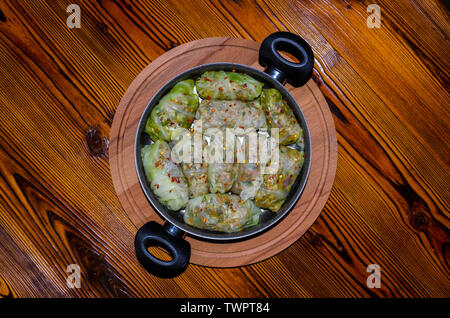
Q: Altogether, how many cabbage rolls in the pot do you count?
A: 10